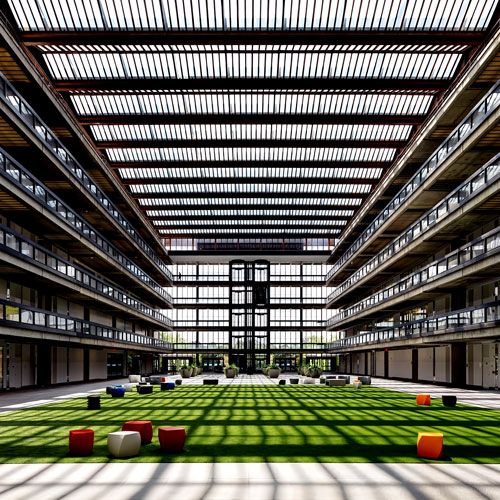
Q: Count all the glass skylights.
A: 11